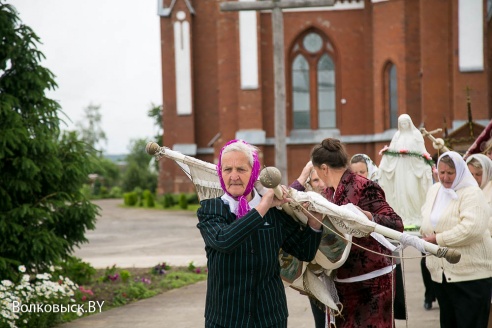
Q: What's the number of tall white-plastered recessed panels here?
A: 3